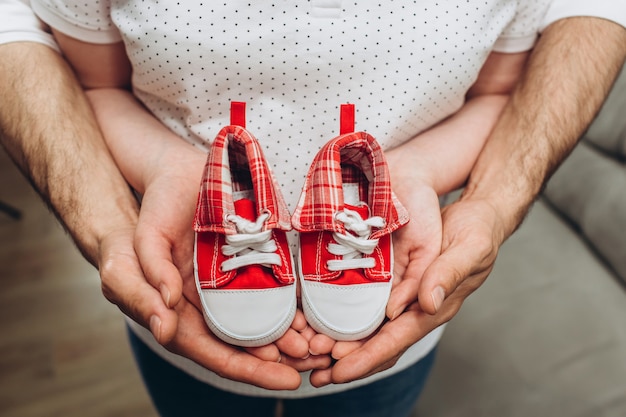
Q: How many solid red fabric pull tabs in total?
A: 2